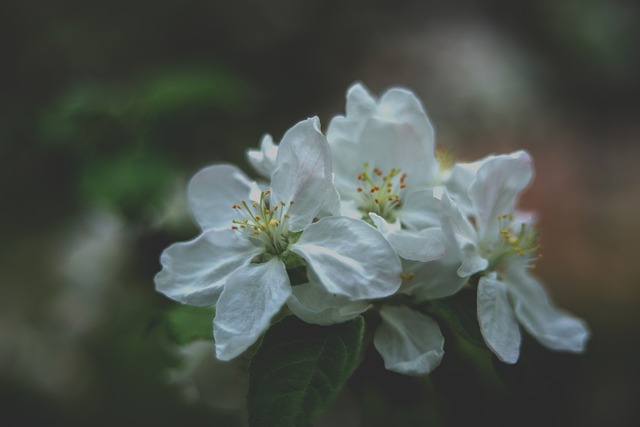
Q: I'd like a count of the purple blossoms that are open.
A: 0